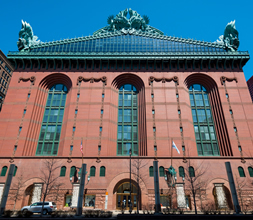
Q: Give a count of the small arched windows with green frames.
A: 12